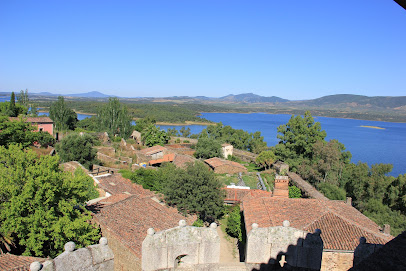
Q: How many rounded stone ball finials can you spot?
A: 10